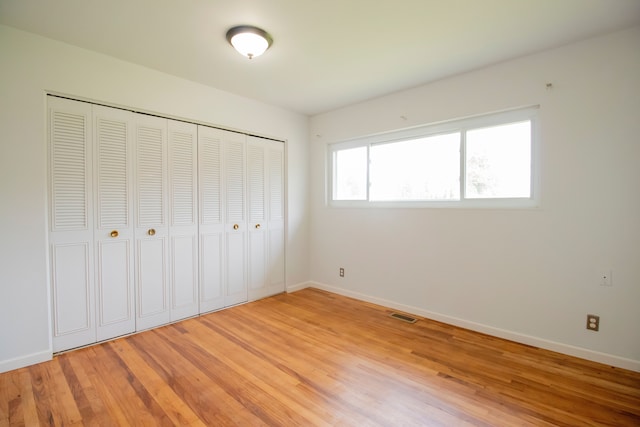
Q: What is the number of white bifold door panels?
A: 8